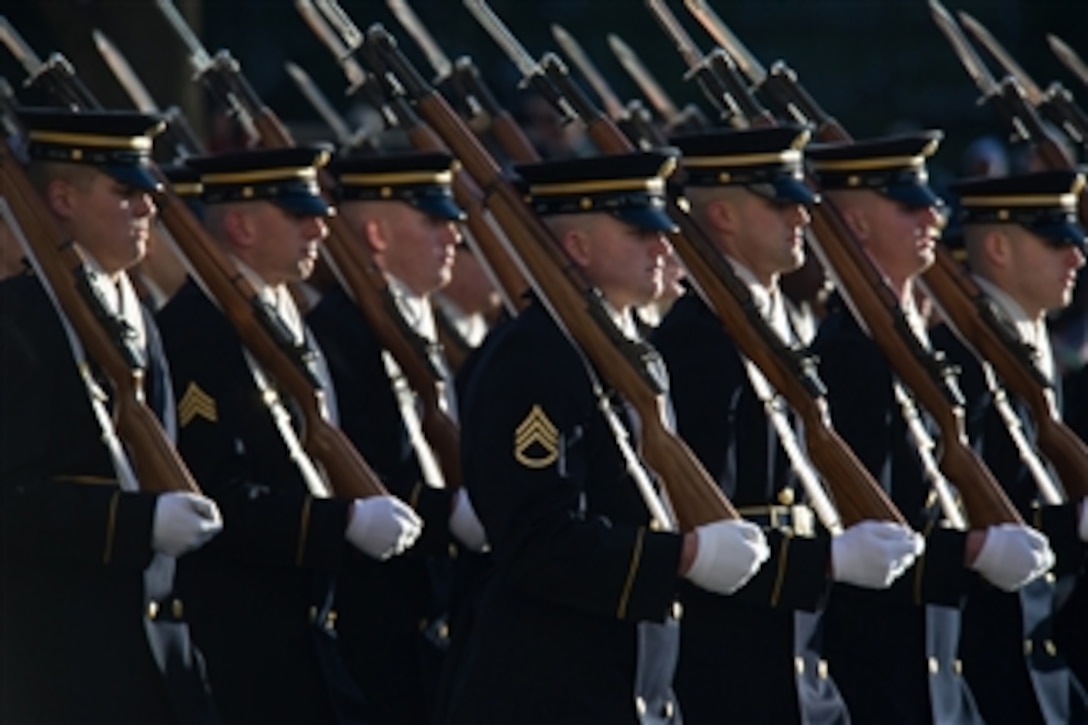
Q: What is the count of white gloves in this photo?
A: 7